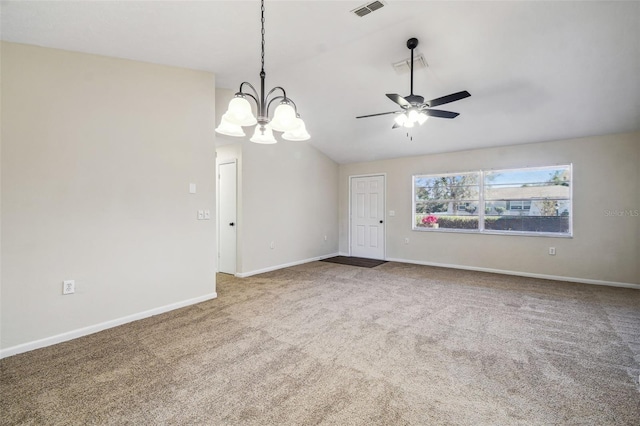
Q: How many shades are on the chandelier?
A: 5